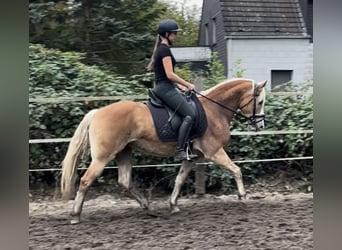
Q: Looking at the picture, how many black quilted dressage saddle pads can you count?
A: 1